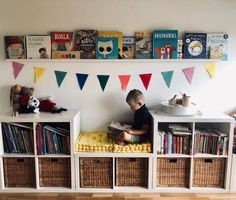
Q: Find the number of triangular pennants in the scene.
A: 10